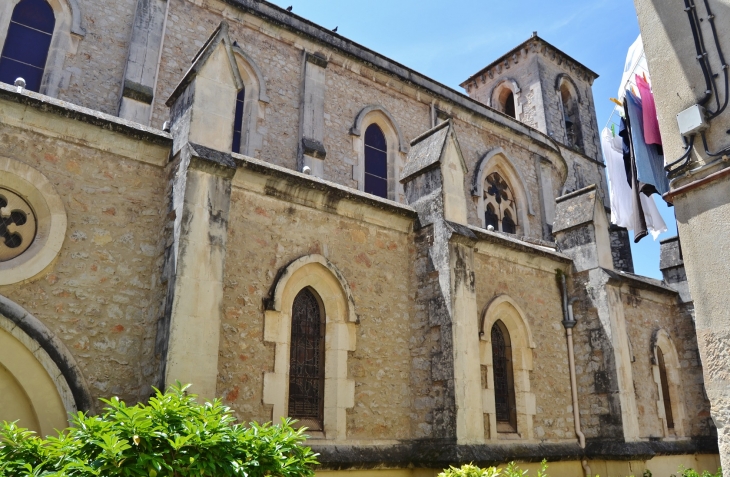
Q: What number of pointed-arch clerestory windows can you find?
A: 4